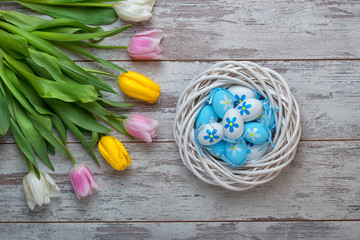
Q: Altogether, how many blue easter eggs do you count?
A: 6